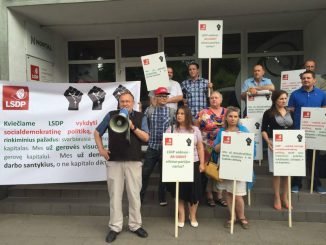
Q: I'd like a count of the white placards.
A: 9